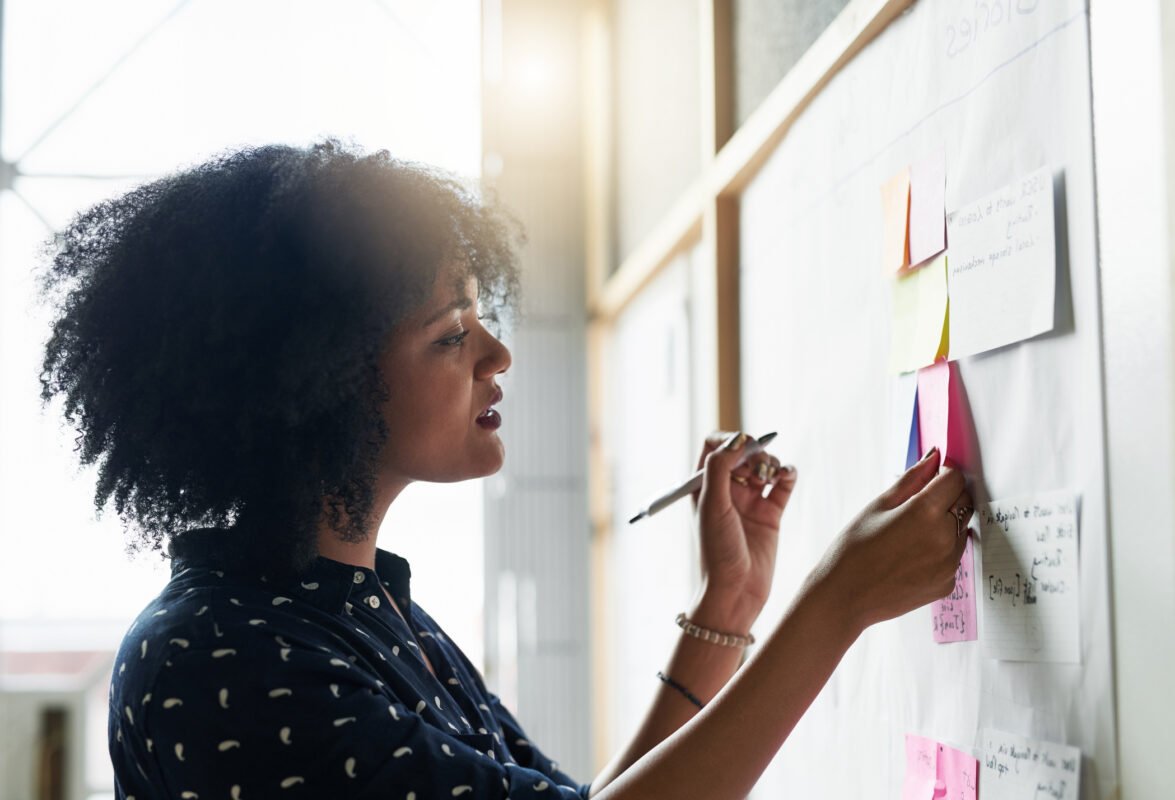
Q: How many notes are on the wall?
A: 11